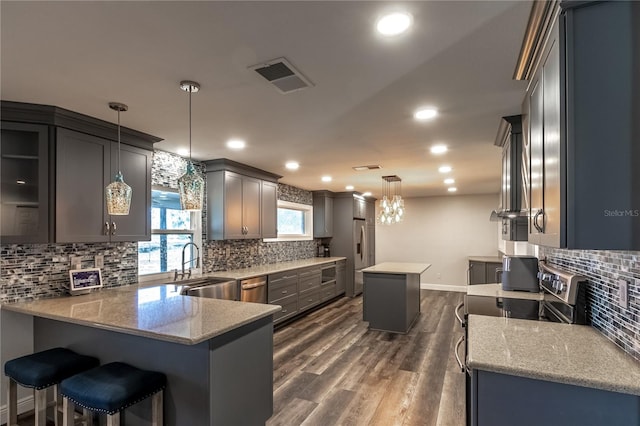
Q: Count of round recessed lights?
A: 12